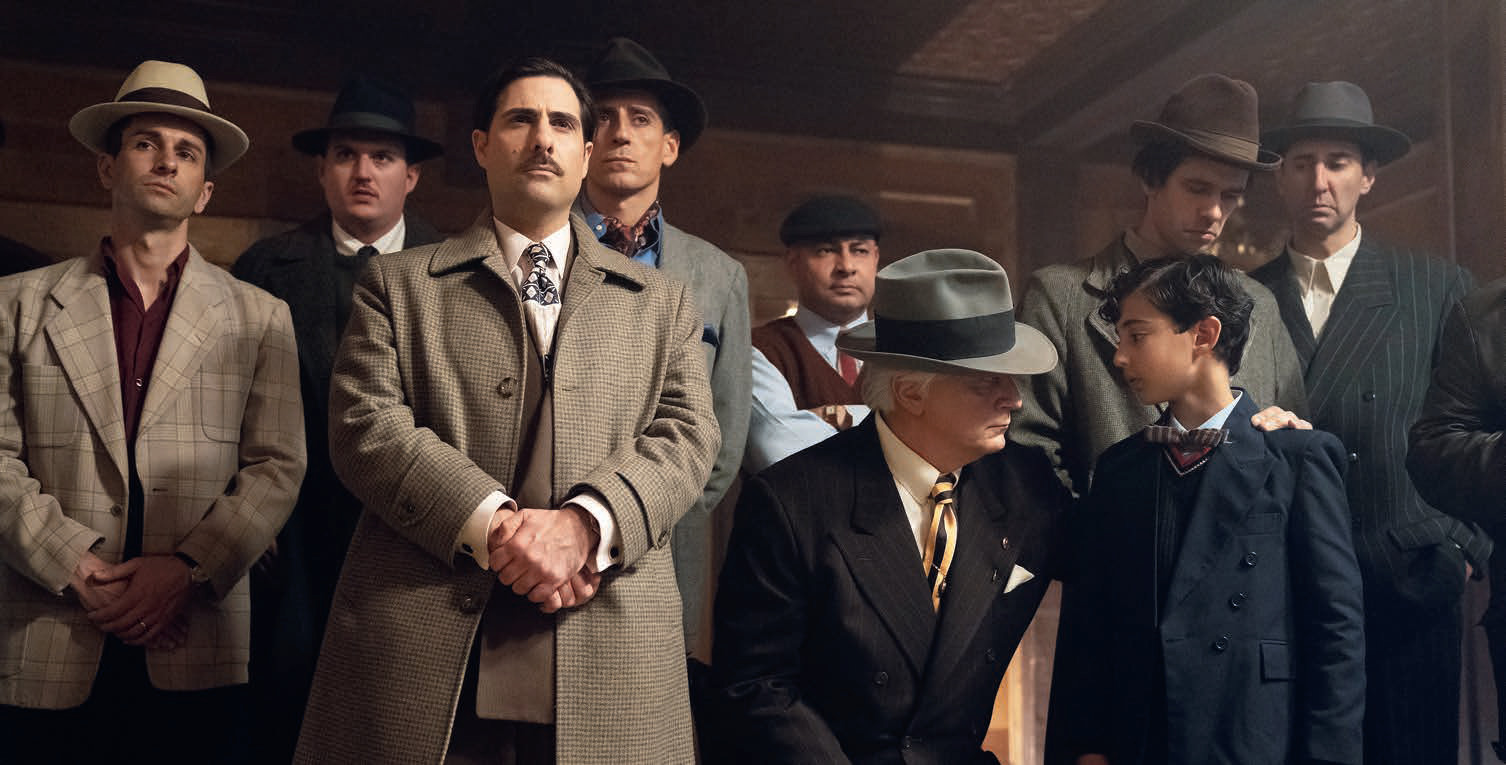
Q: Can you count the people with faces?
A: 9